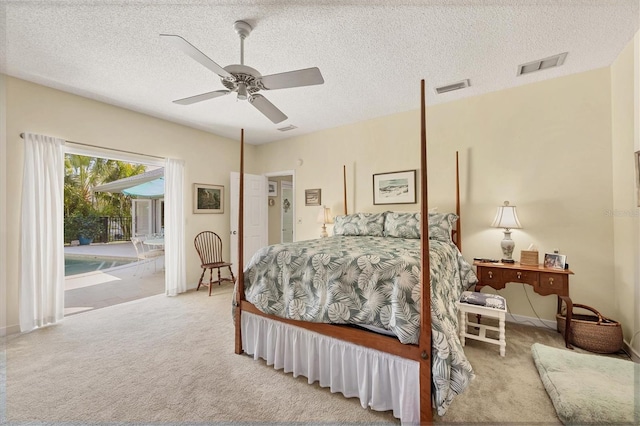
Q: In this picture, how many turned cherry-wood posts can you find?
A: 4